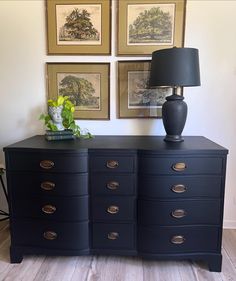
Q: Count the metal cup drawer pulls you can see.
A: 12